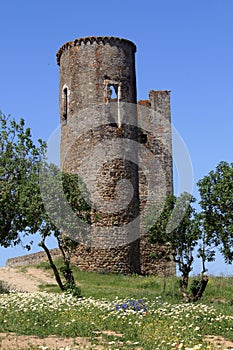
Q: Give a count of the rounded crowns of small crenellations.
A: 1